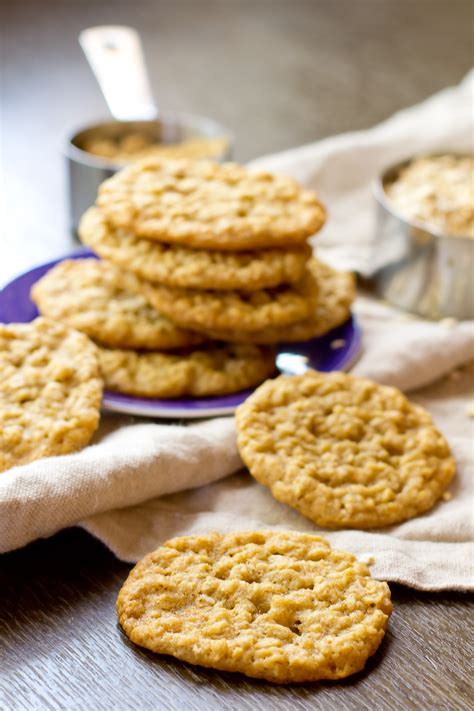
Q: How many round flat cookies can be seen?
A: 9